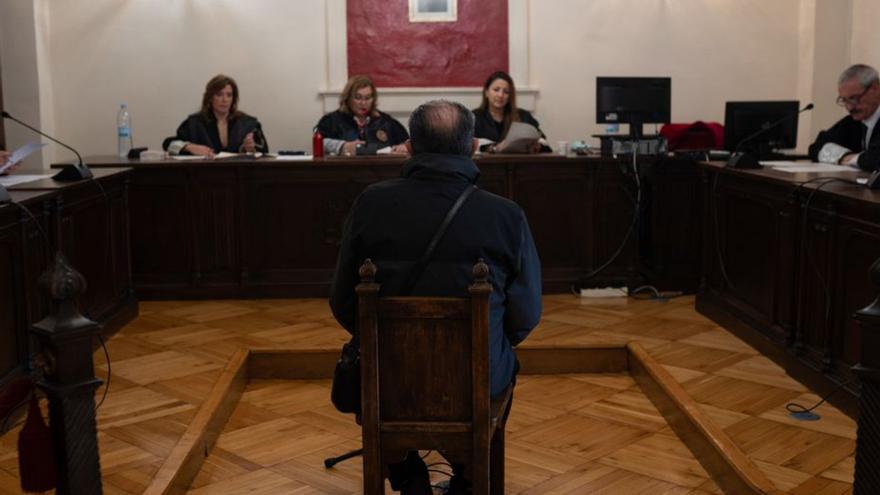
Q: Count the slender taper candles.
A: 0